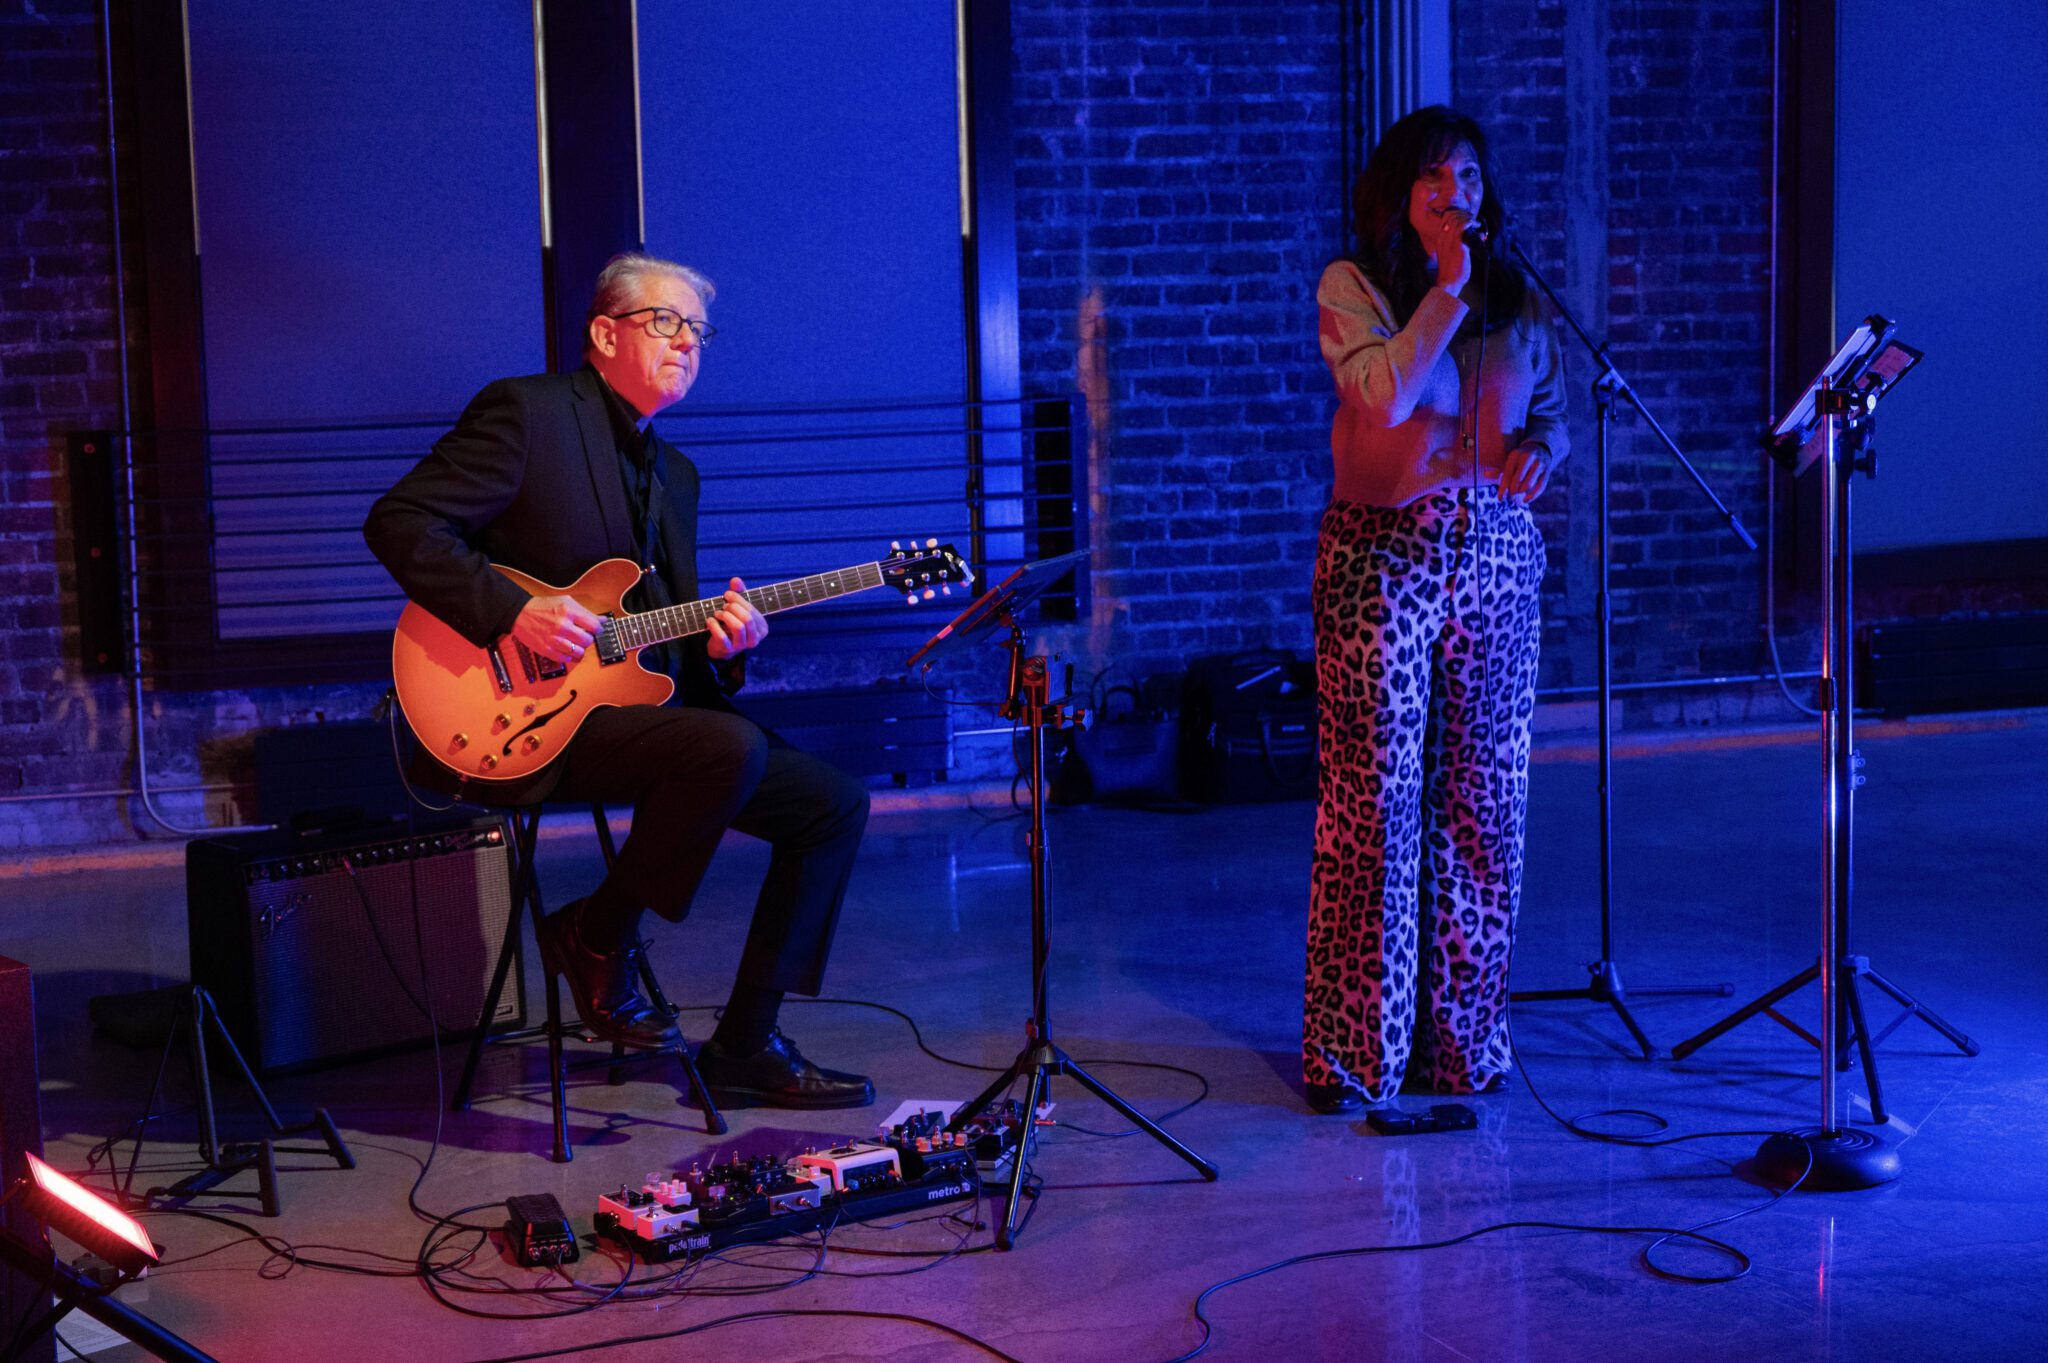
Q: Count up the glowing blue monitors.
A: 0